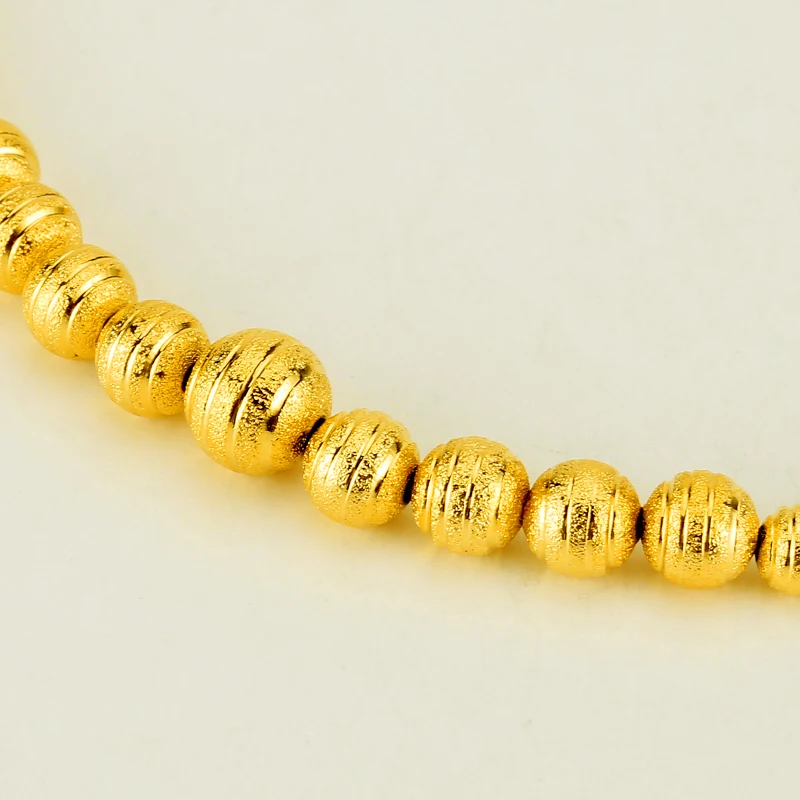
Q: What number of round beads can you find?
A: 10